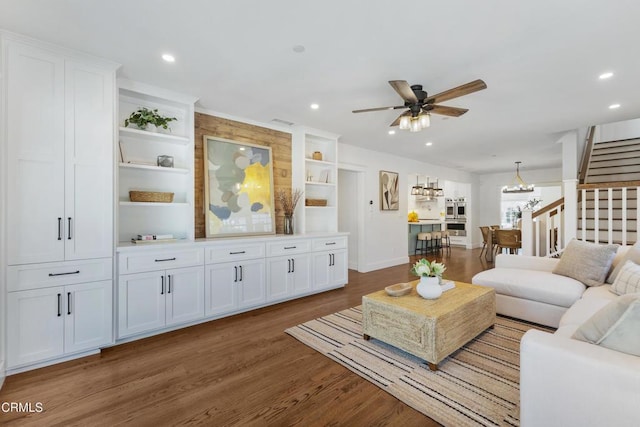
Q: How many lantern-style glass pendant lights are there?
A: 3